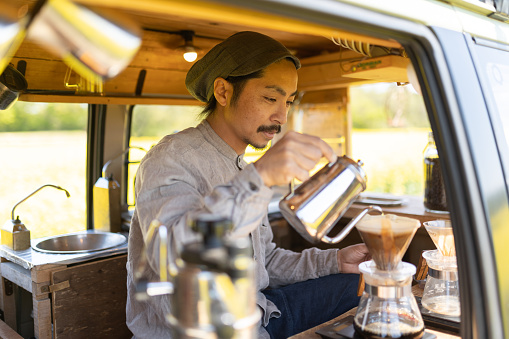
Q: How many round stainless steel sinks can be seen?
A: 1